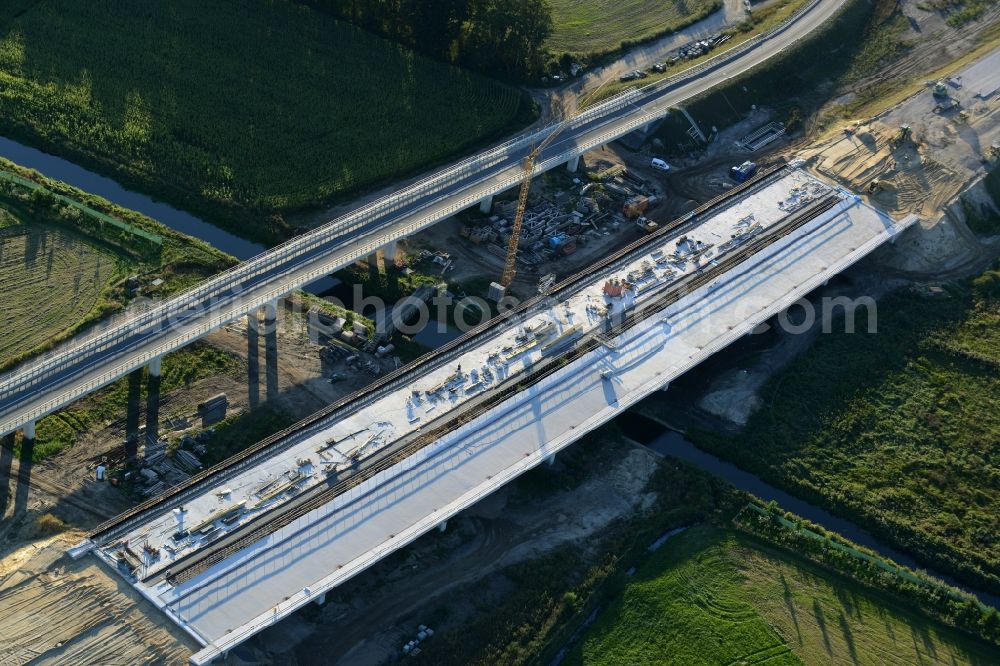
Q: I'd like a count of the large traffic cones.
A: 0